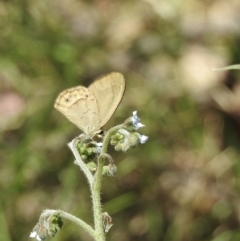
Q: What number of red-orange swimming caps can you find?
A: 0